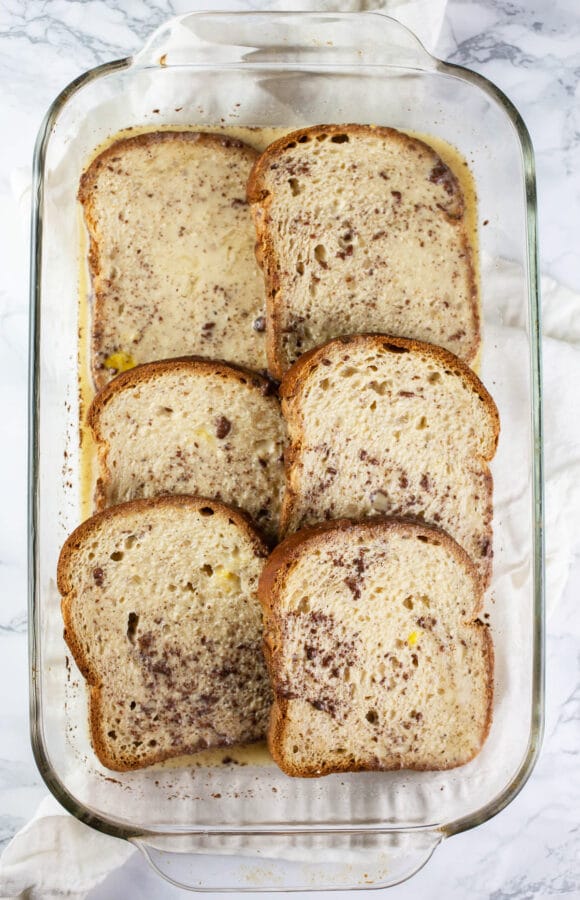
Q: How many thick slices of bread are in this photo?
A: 6